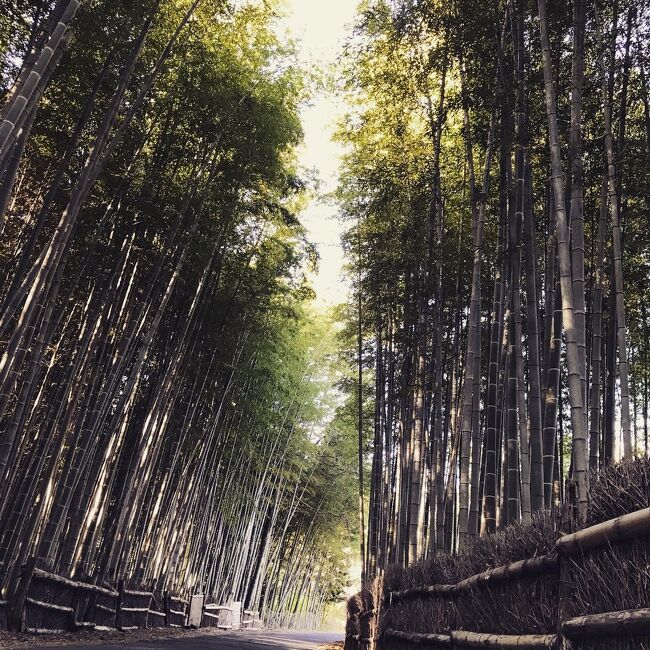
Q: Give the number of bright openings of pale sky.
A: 1